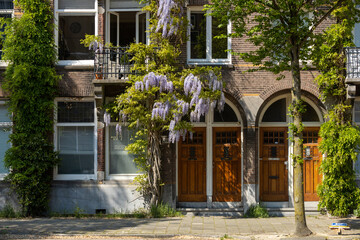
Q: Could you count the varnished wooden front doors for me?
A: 4